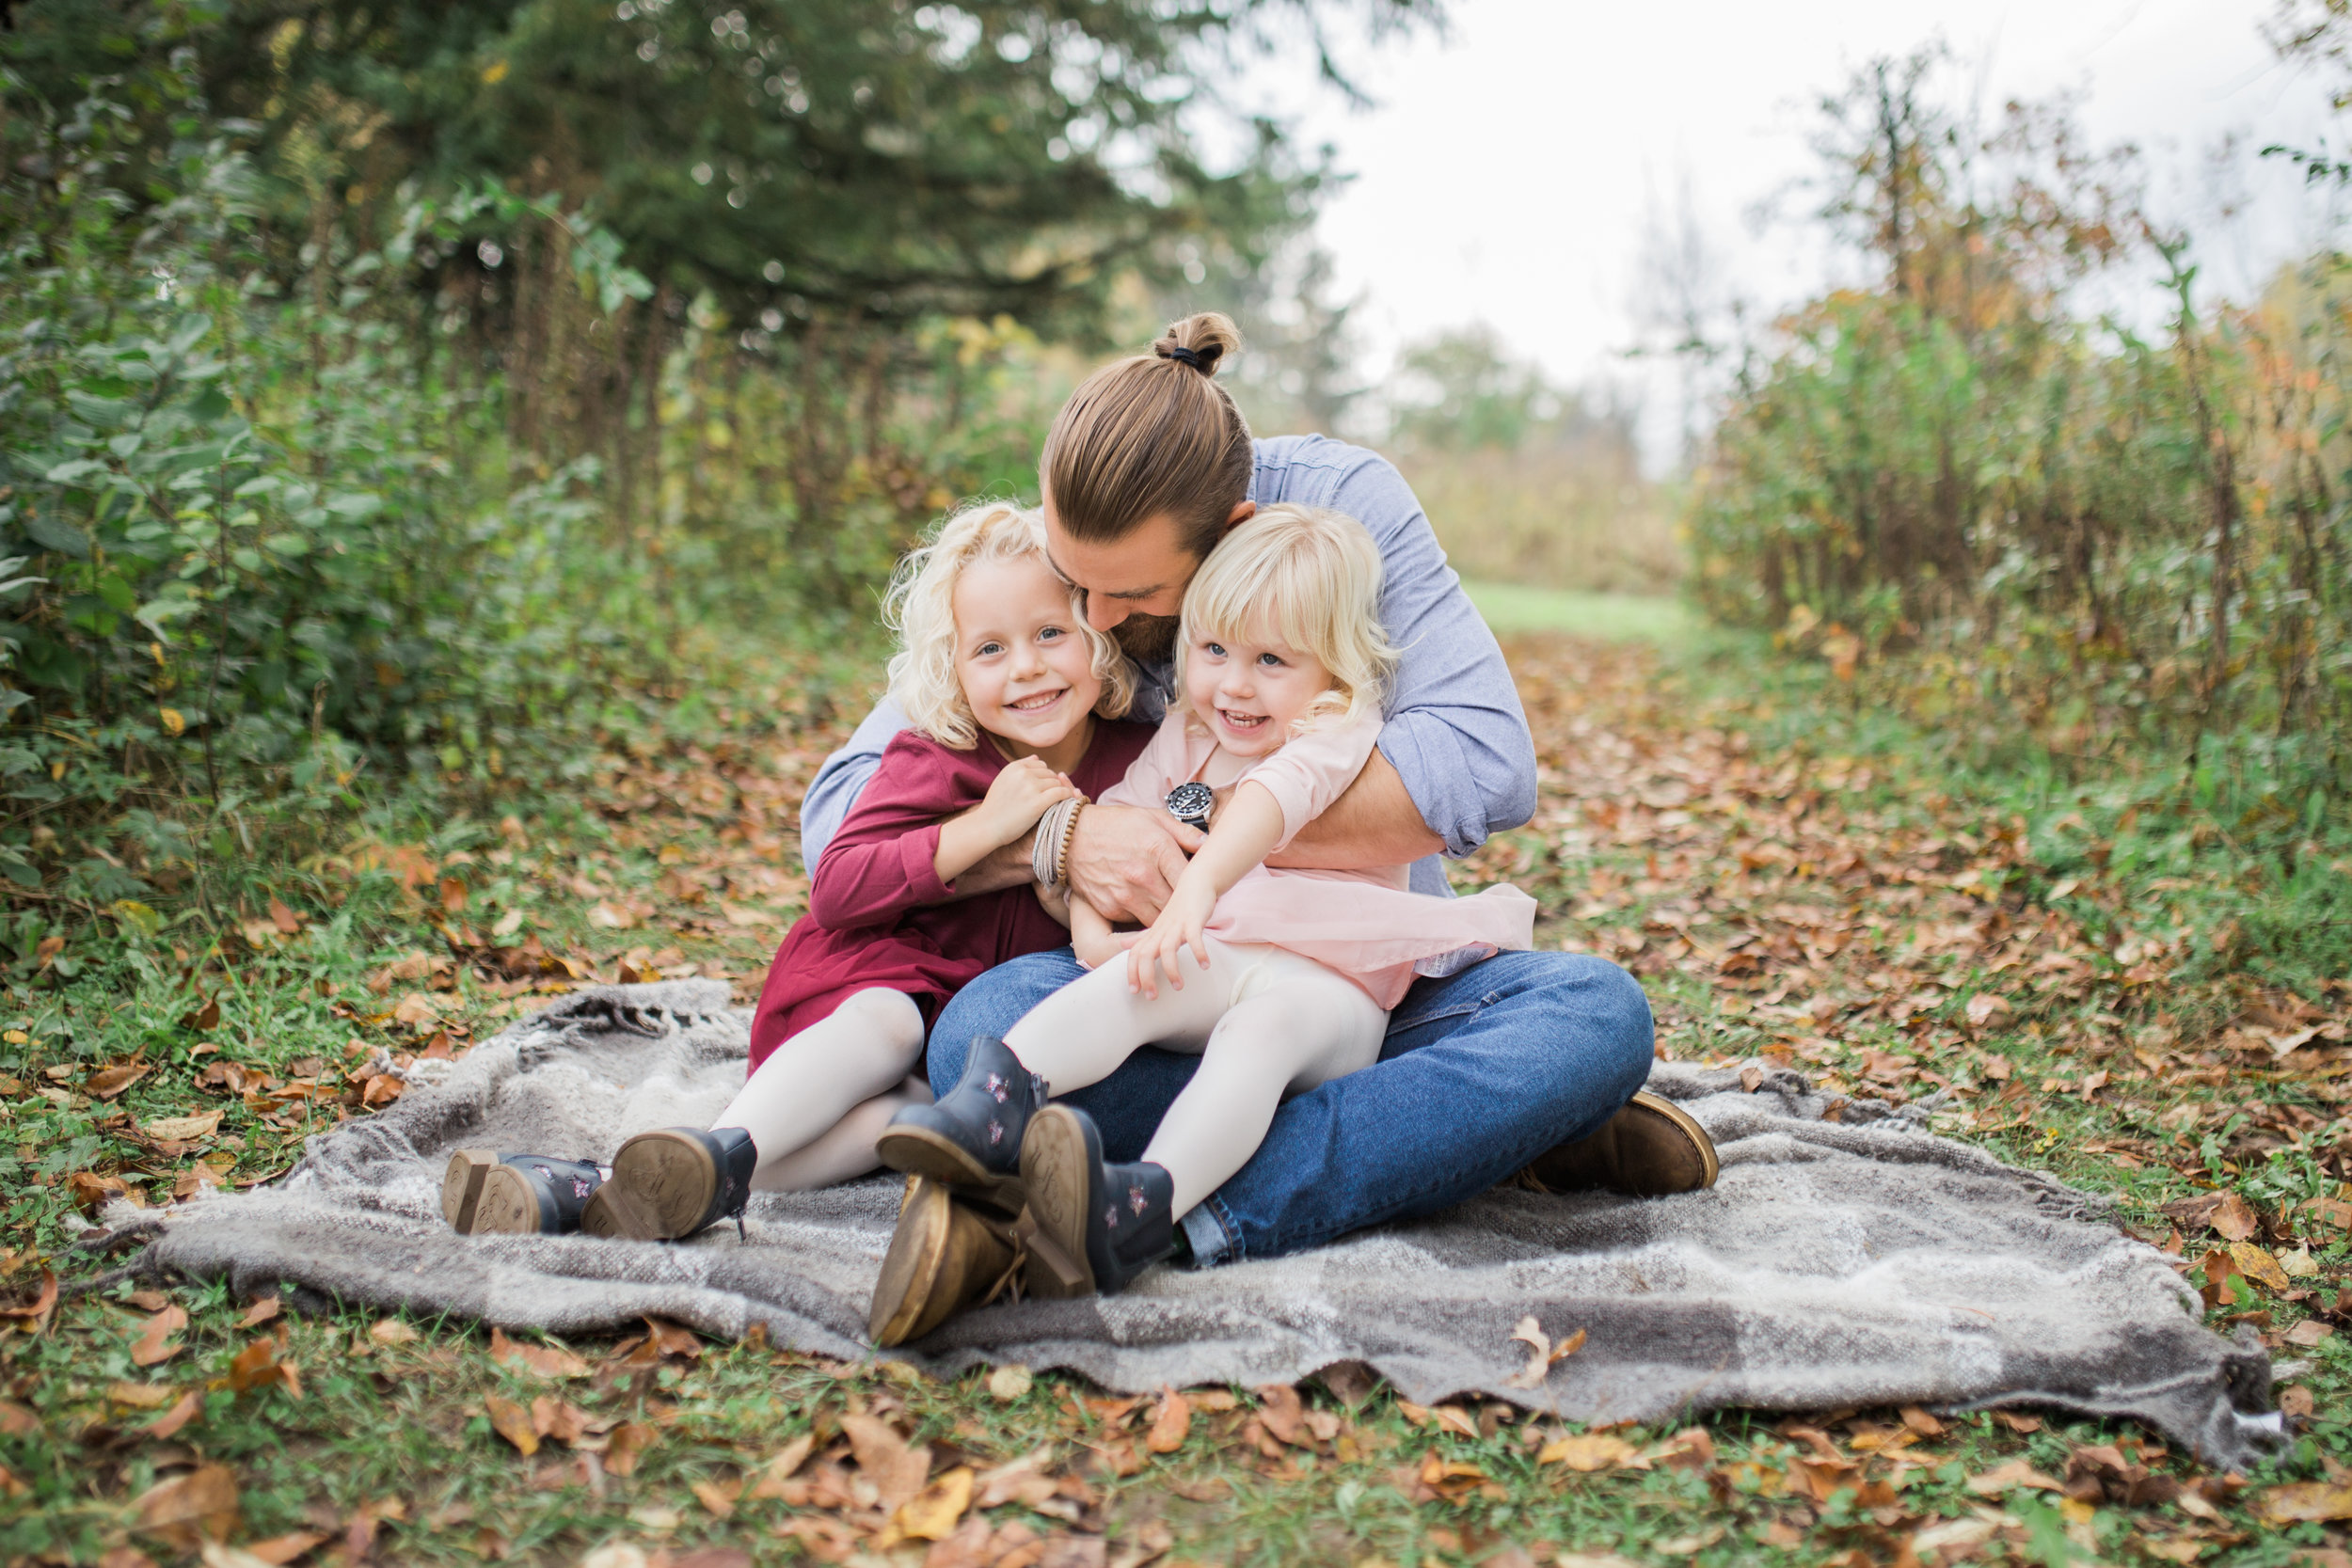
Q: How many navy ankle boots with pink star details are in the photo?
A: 4